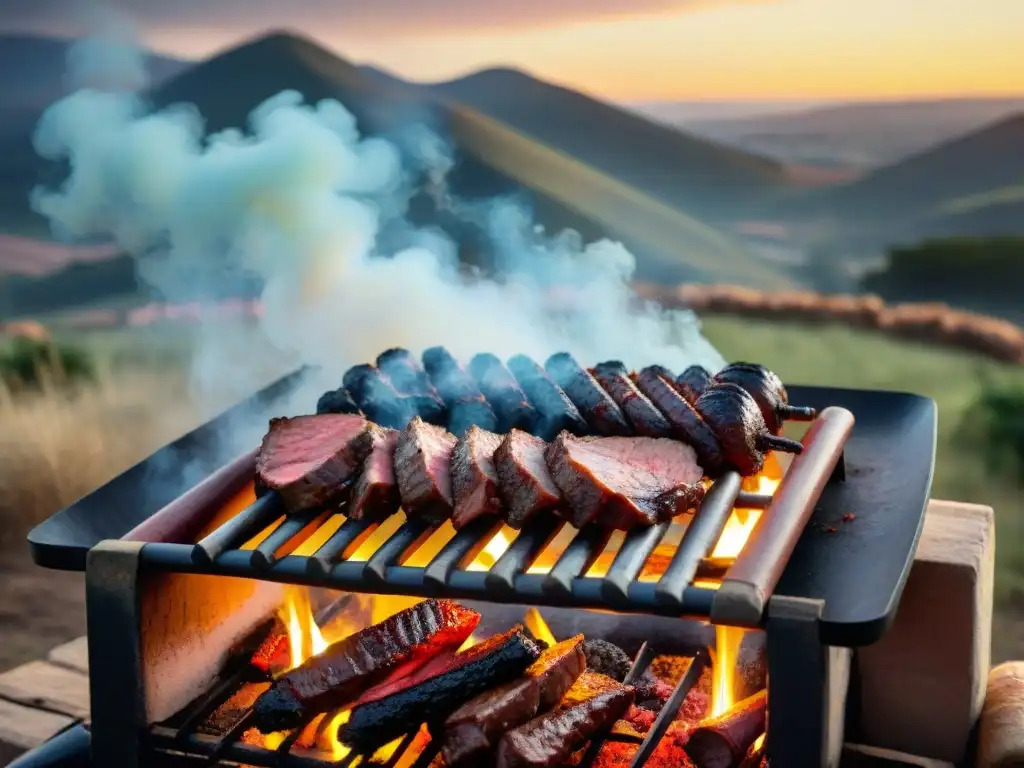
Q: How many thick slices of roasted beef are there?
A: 6